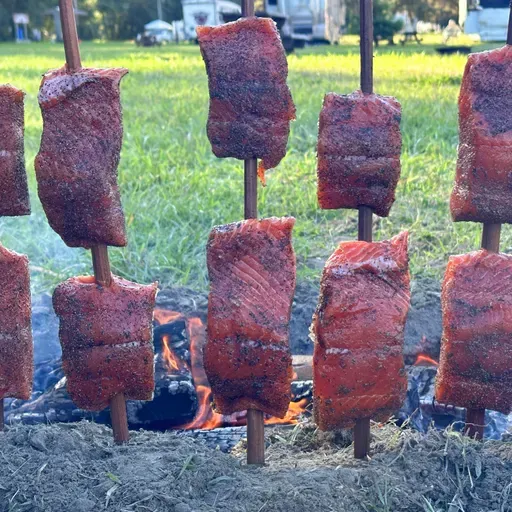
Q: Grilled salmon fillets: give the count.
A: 10